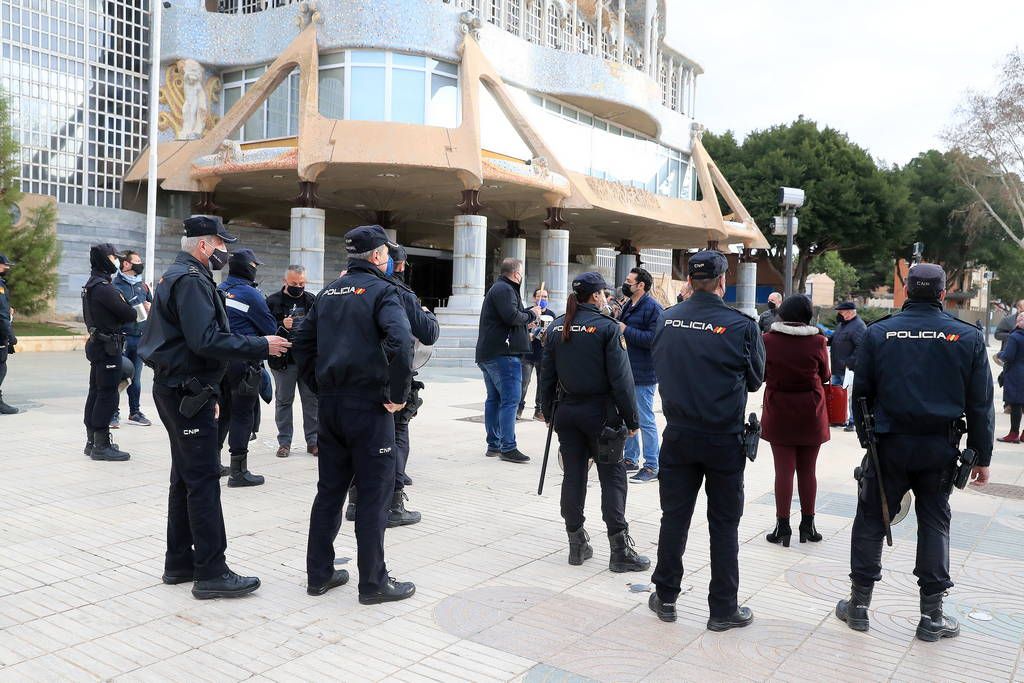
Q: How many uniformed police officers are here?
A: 9